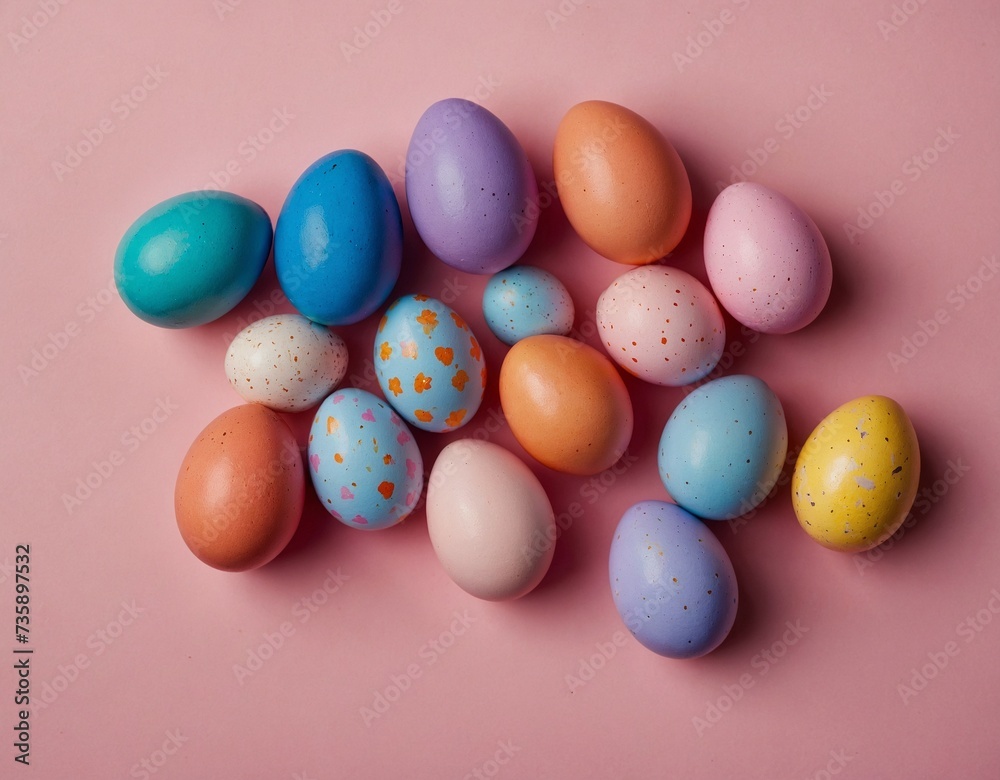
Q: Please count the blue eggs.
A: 5